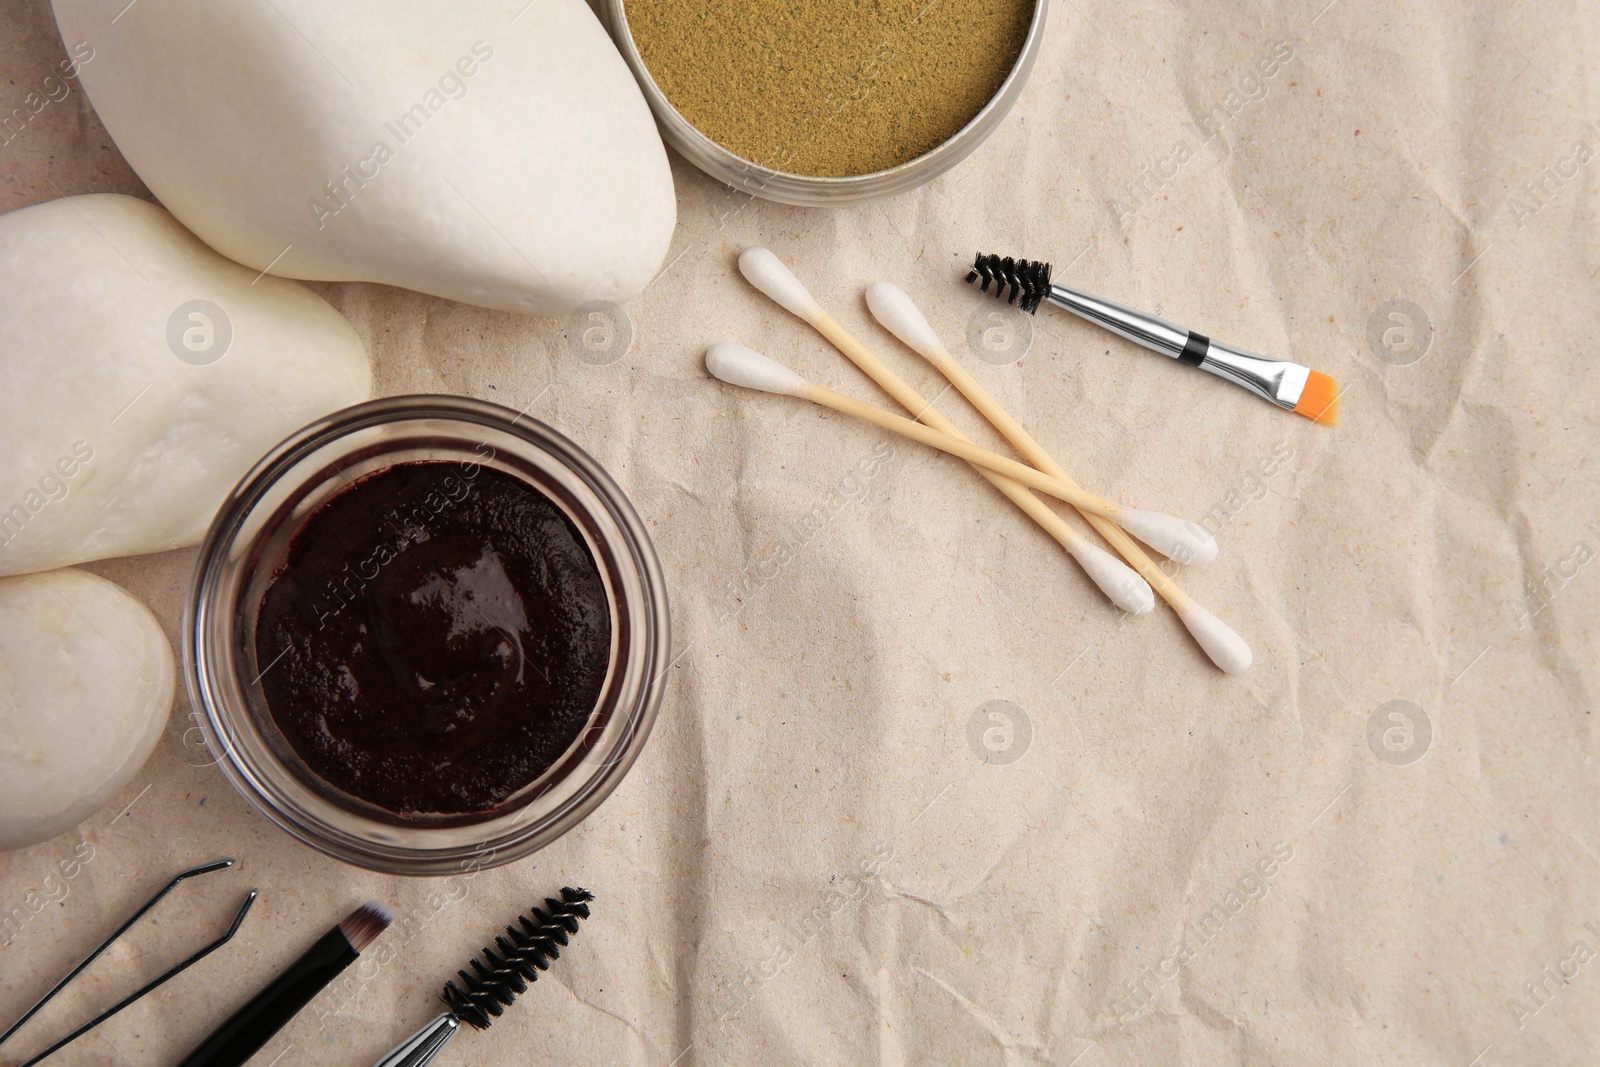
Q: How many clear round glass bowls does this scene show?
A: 1